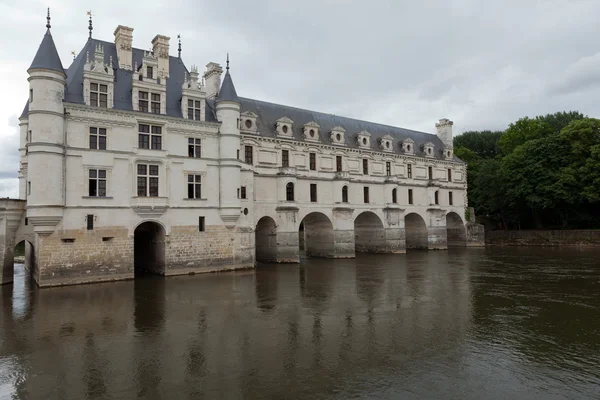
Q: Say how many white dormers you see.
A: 12